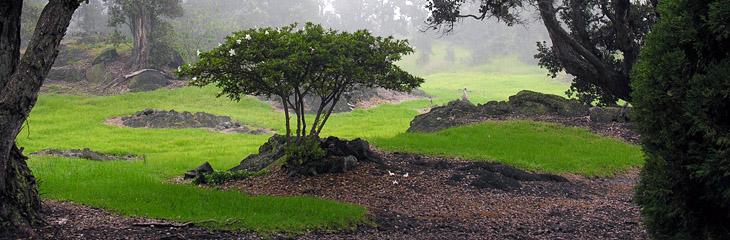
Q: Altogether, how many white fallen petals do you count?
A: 3